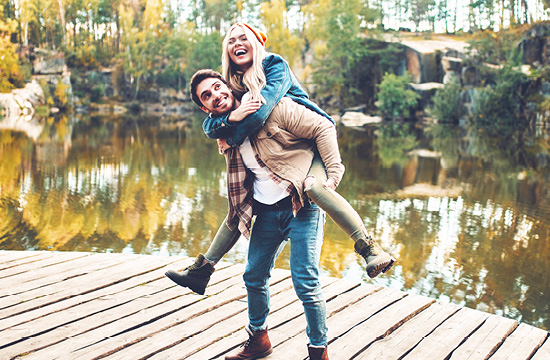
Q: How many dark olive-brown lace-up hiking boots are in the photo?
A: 2